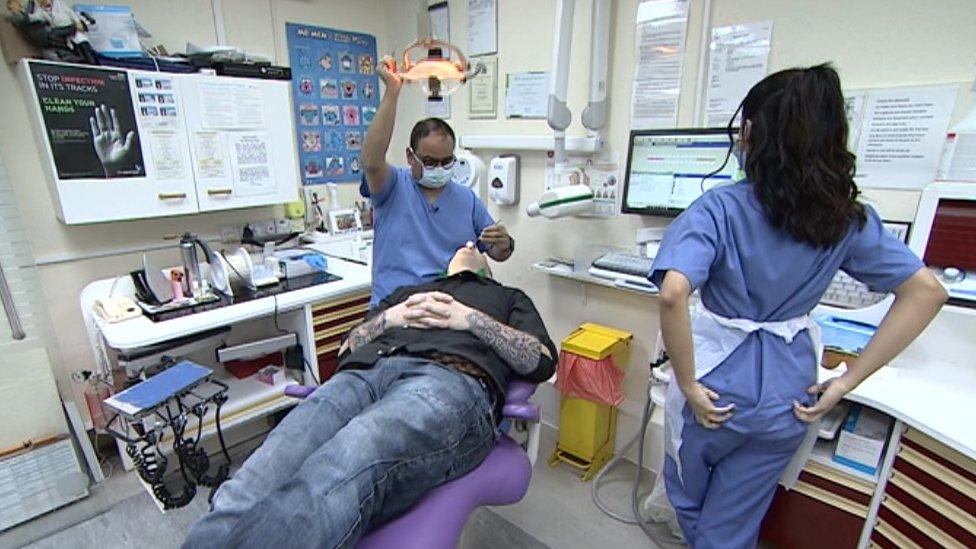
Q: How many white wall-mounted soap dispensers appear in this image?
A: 1